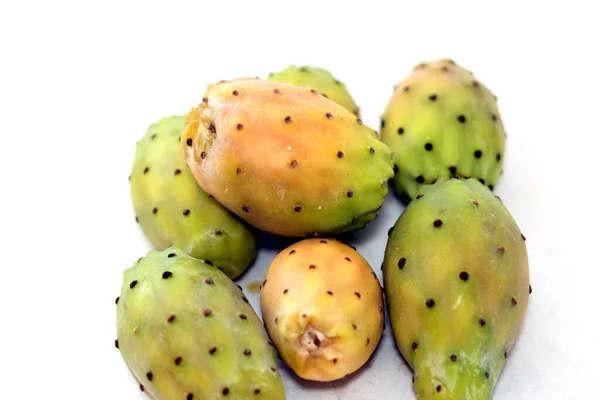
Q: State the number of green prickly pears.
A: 5